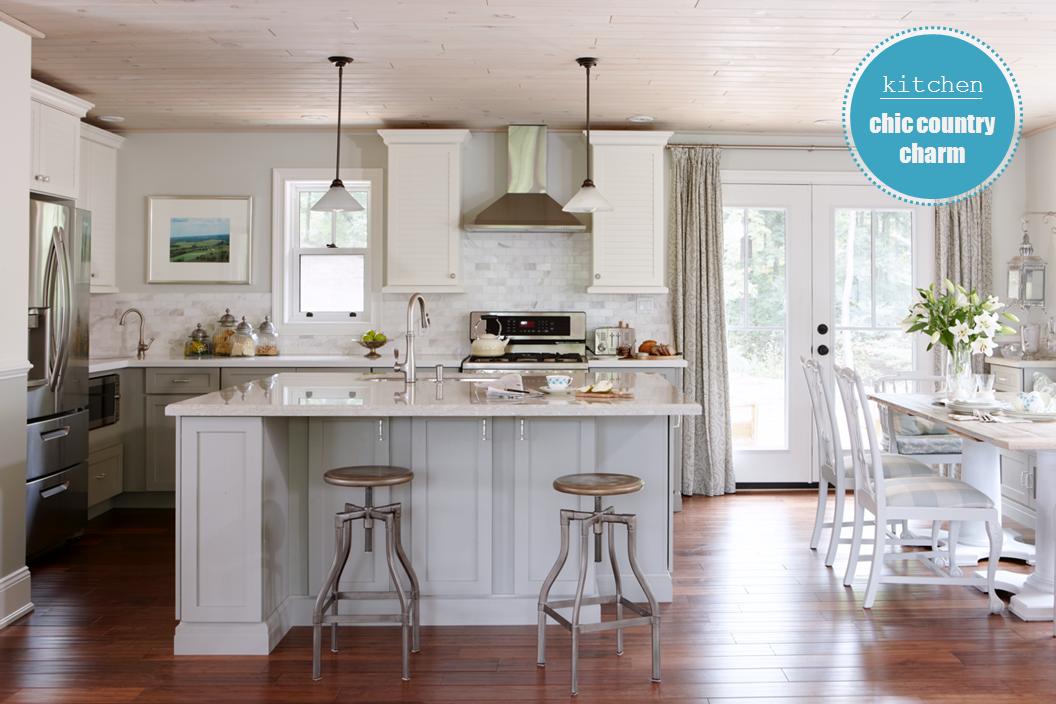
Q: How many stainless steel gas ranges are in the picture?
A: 1